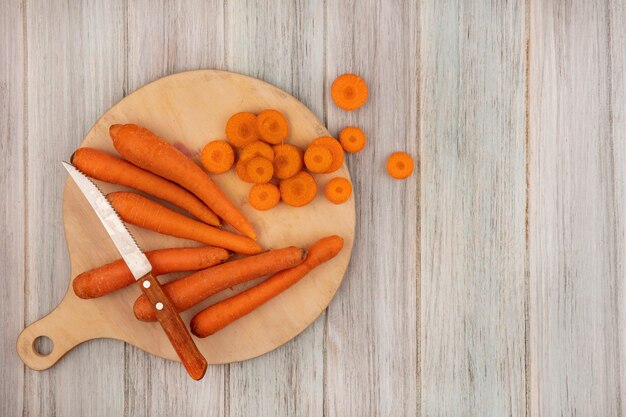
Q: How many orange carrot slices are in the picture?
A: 15